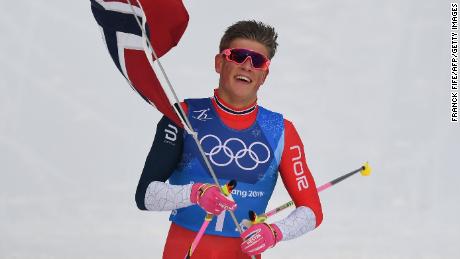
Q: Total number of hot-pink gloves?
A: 2